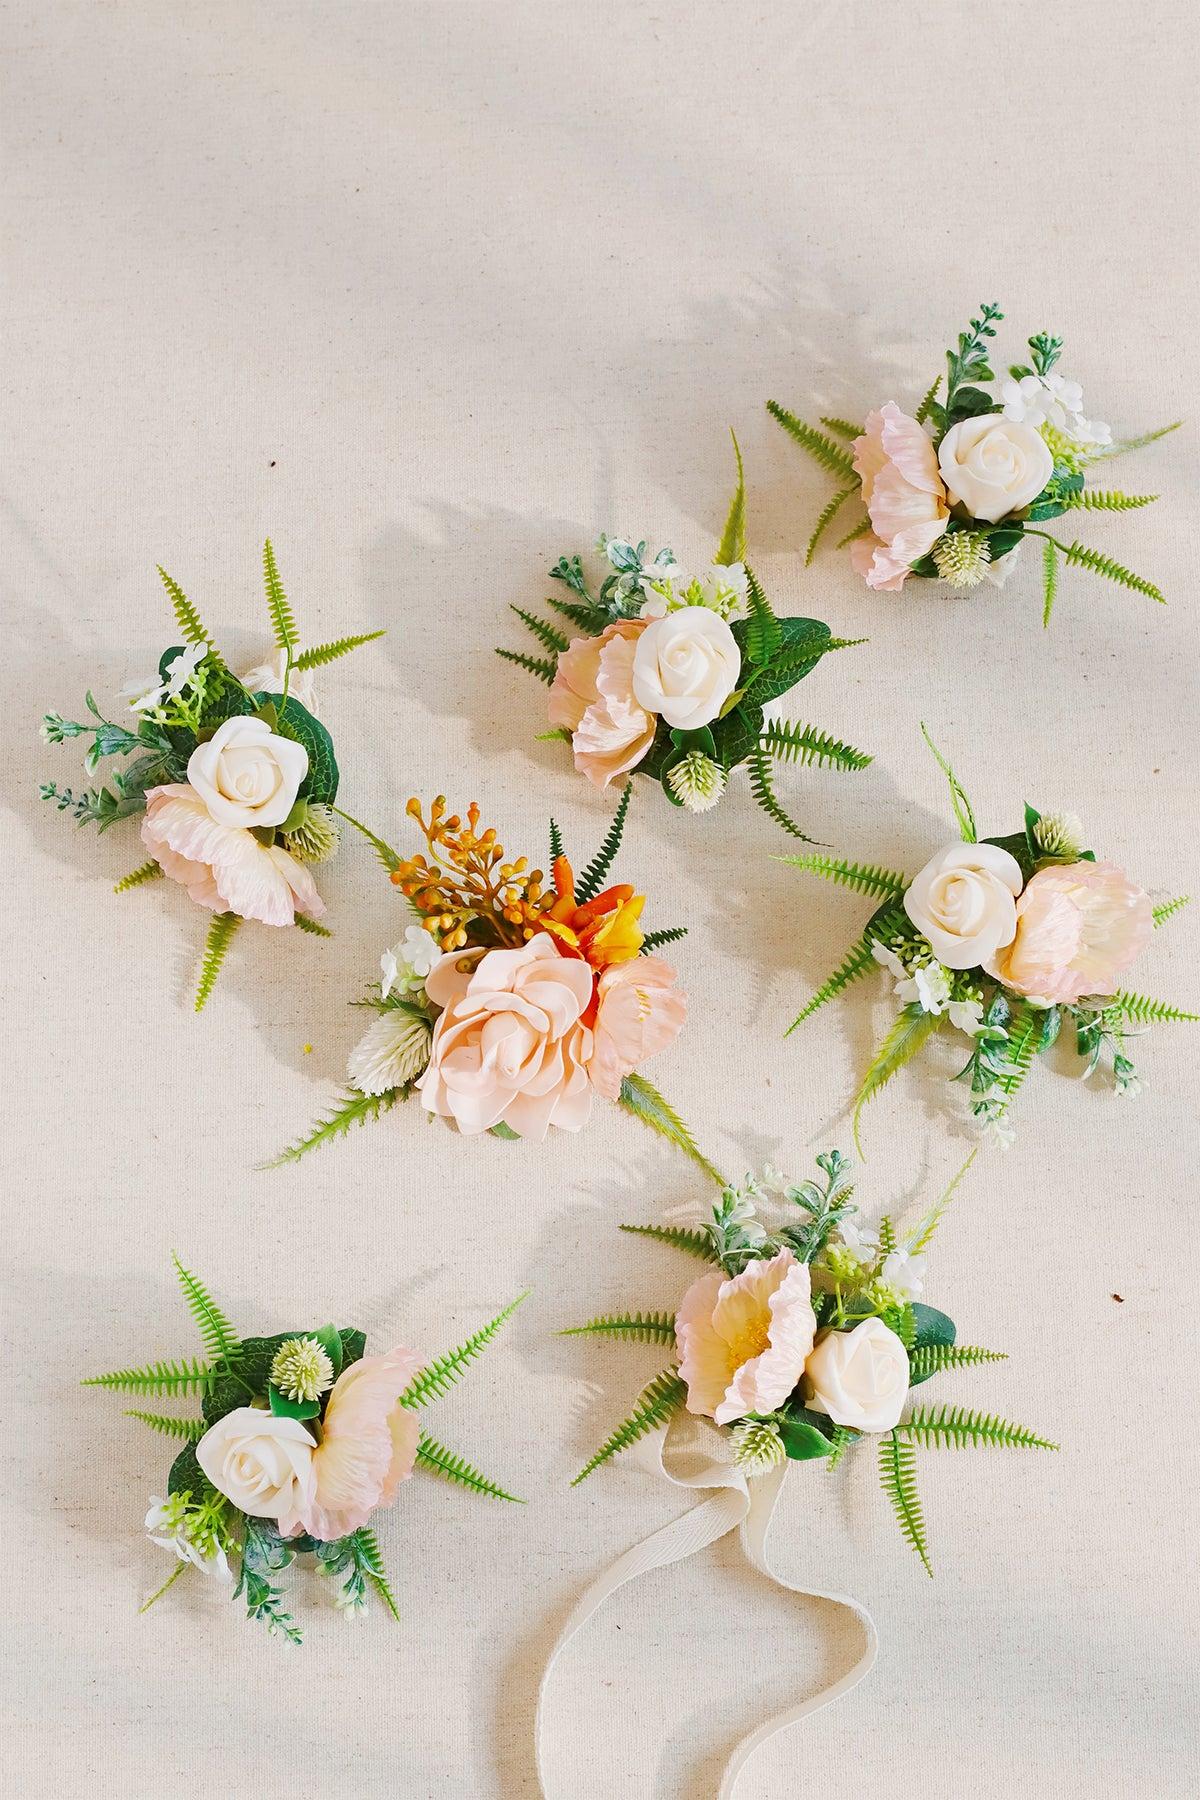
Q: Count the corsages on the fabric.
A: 7